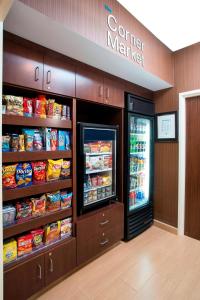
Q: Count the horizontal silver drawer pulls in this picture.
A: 2